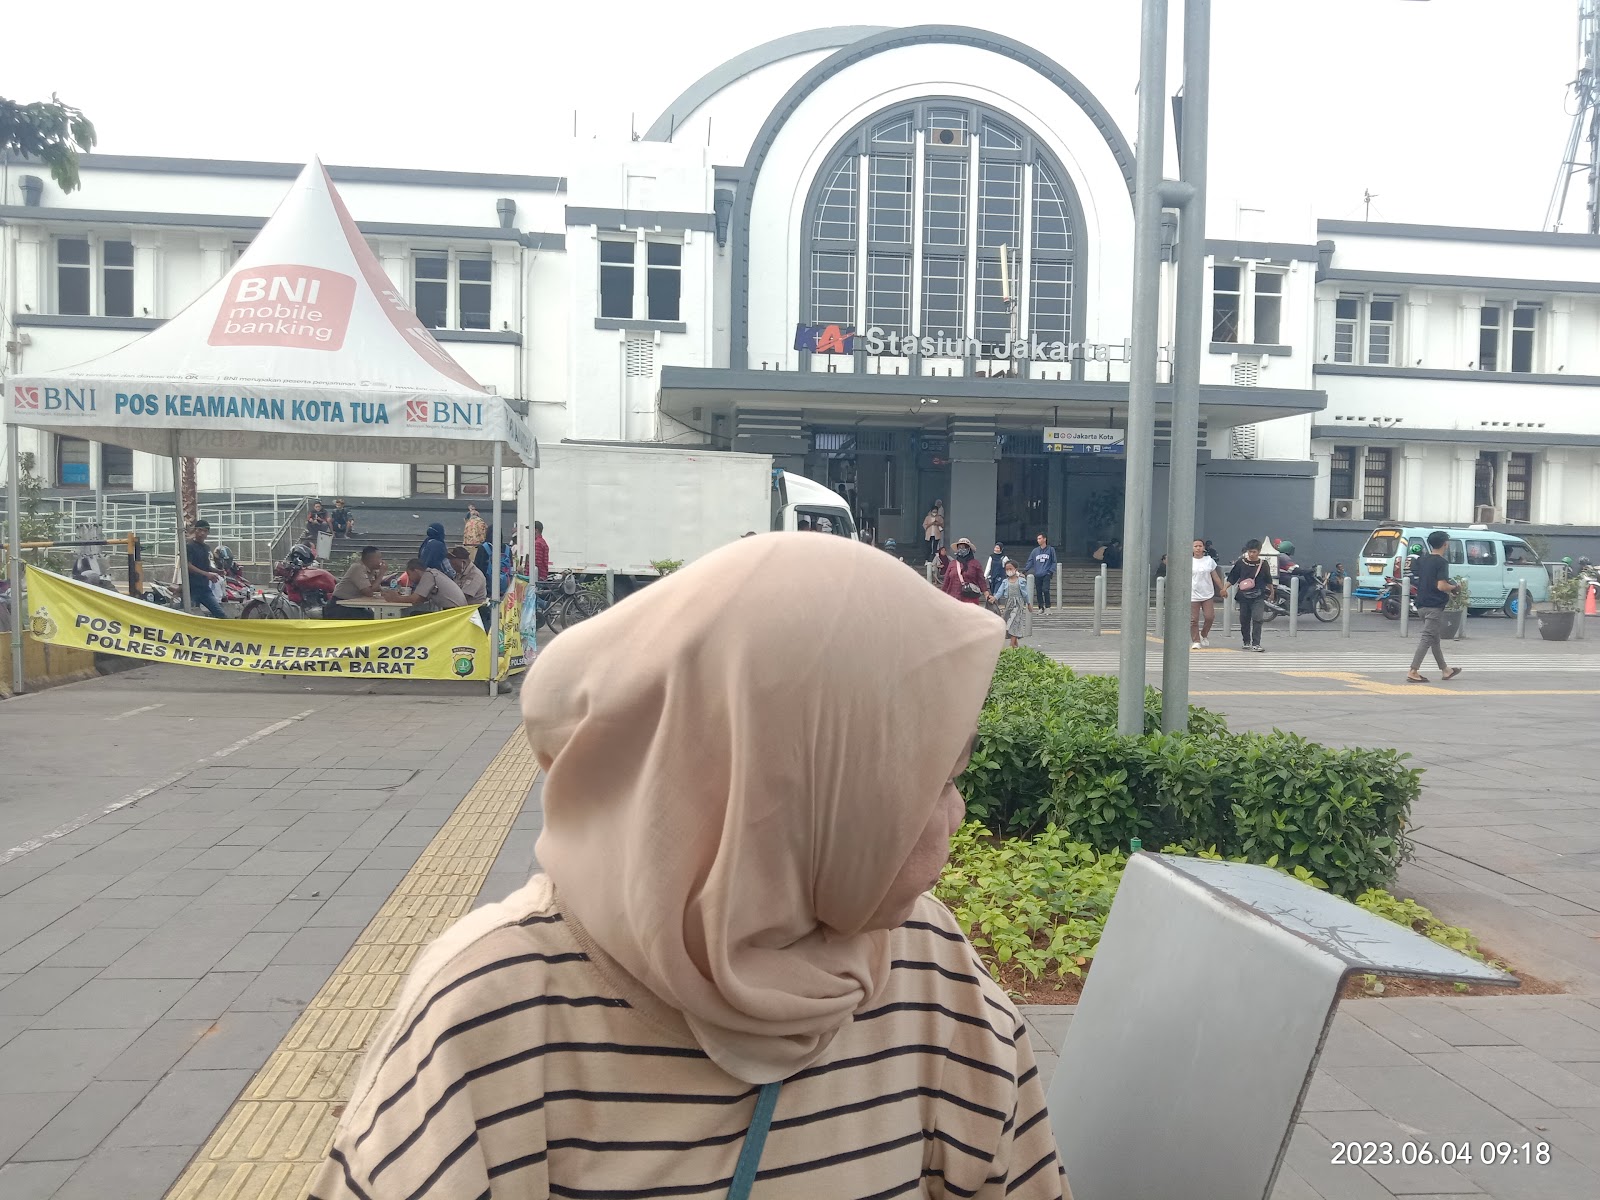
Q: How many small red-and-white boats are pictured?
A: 0